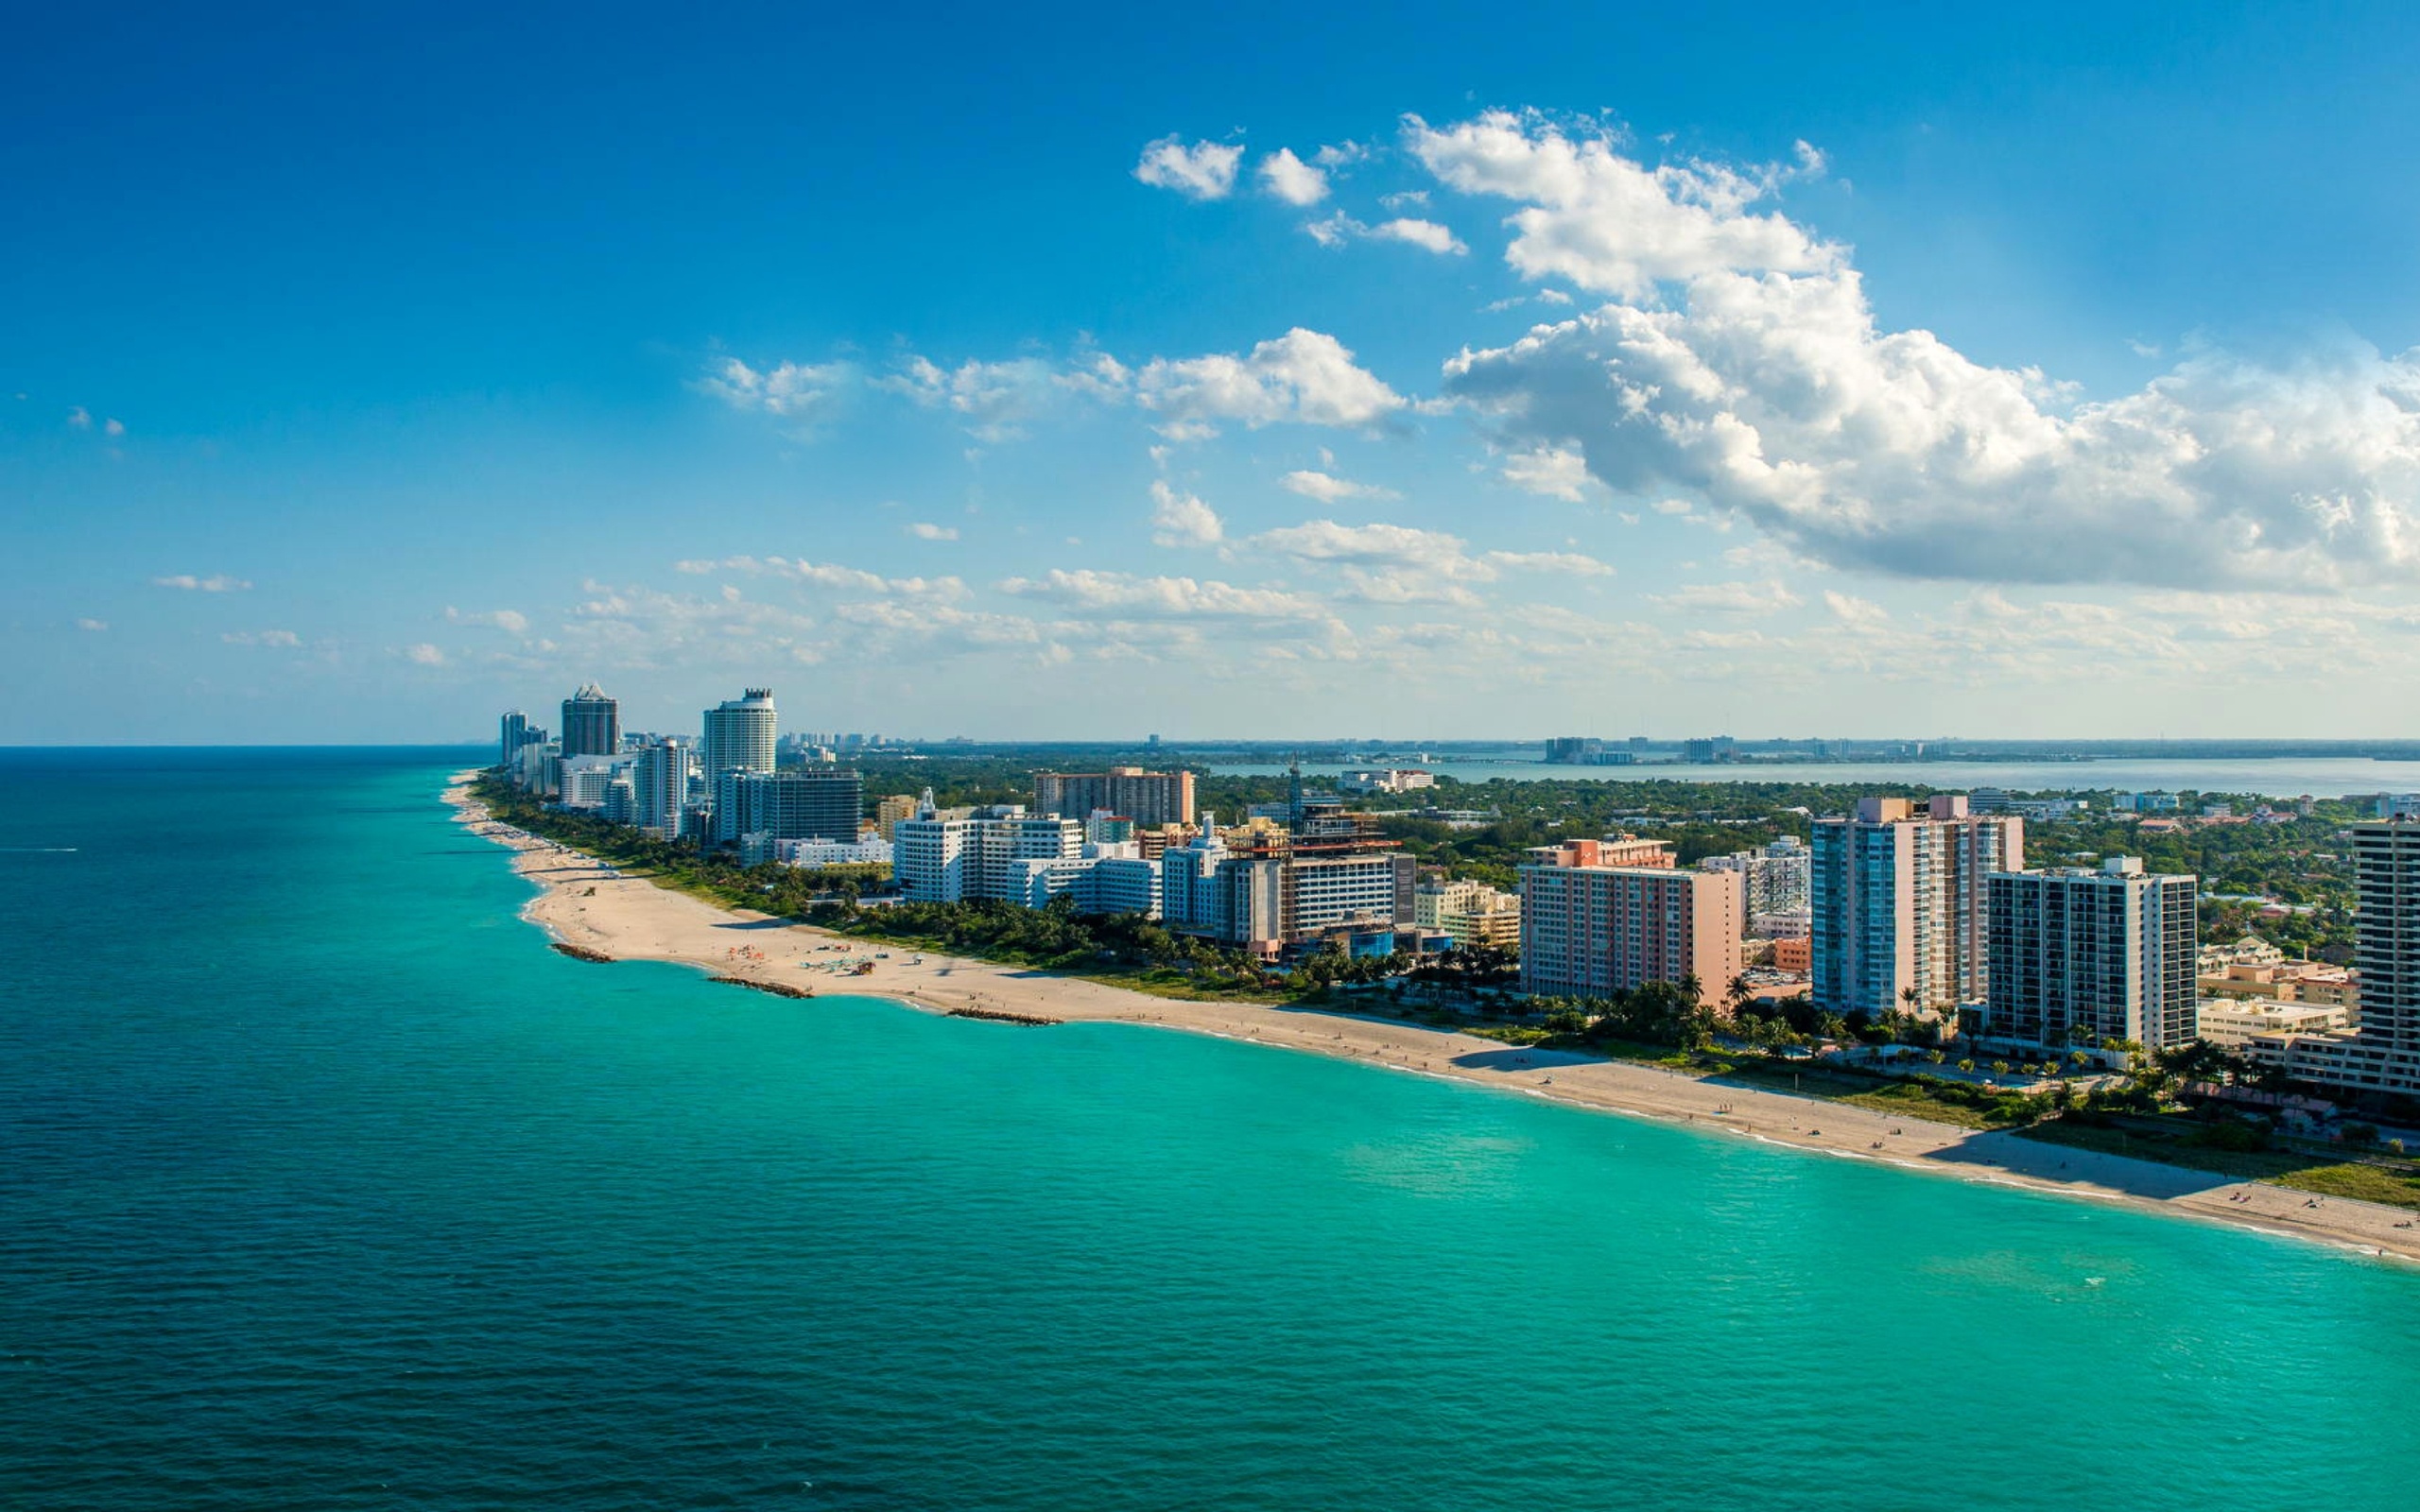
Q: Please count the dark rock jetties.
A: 3